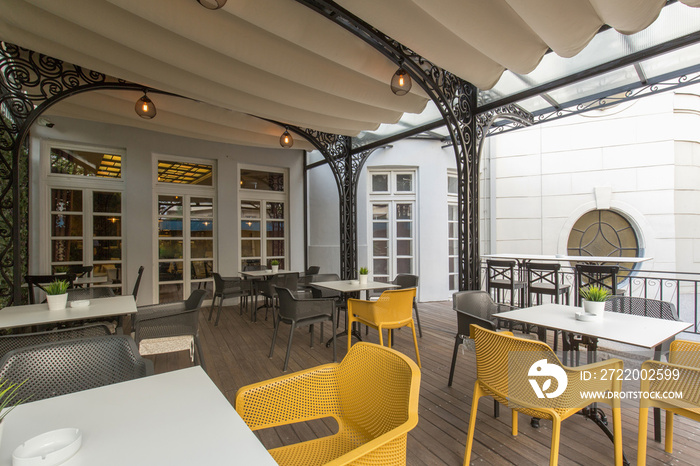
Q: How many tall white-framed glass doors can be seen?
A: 5